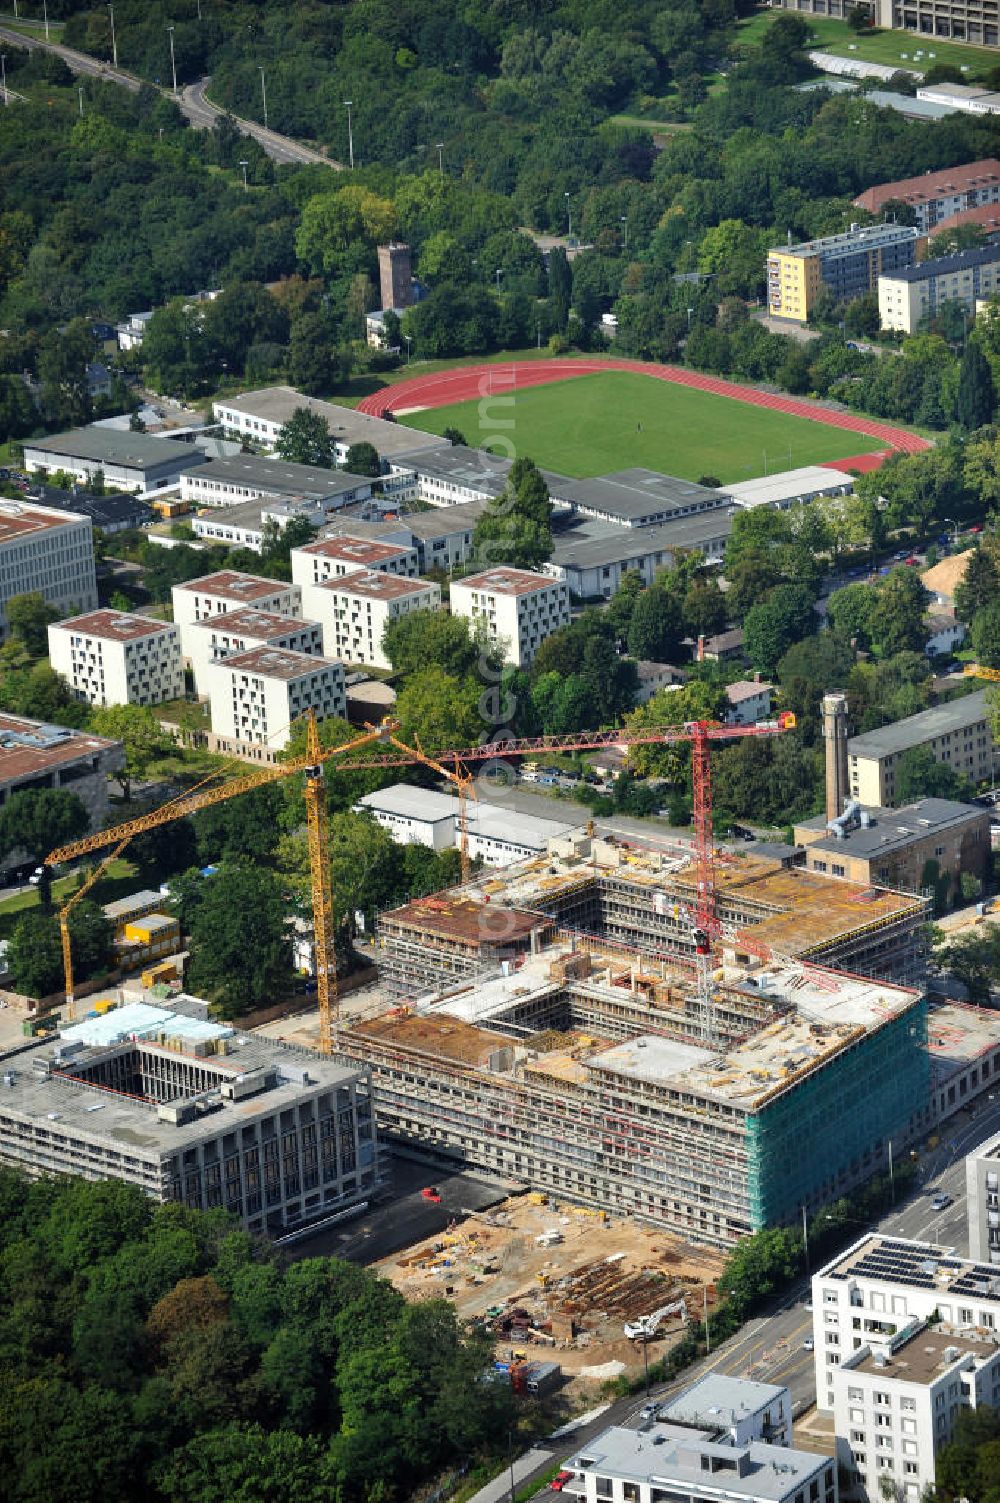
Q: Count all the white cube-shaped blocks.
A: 7